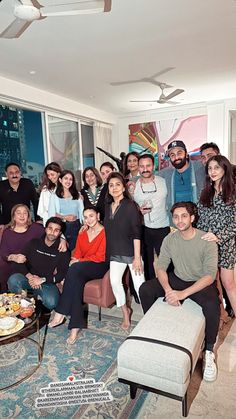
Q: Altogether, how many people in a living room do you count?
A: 15